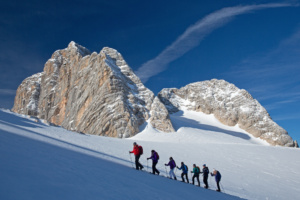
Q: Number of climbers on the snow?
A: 7